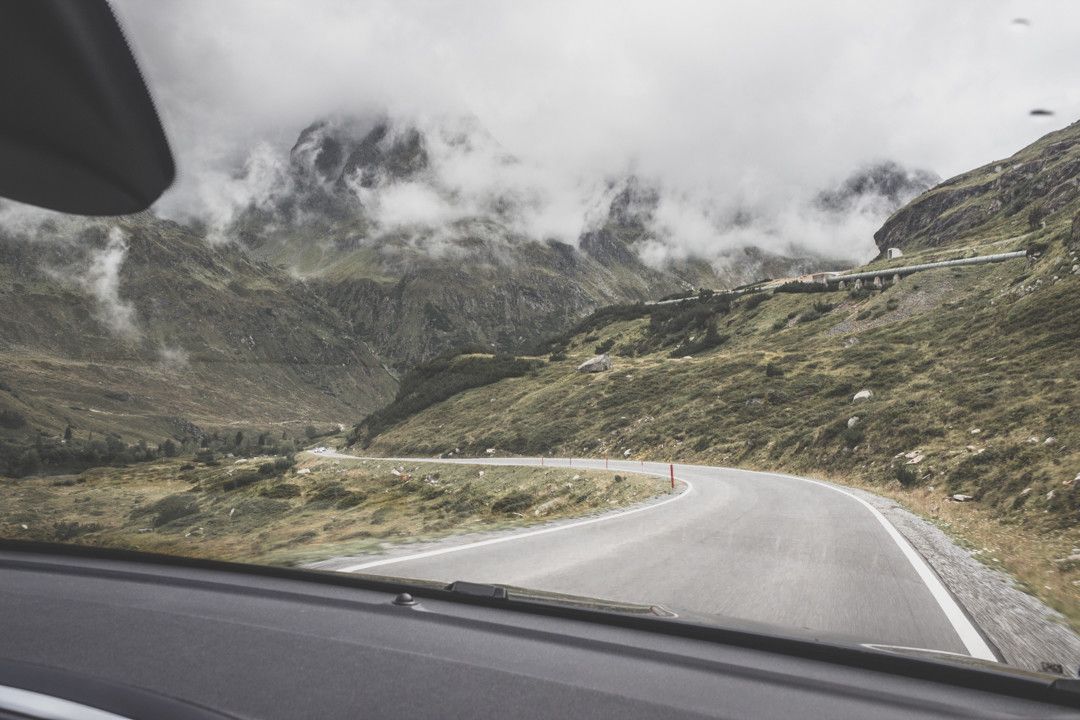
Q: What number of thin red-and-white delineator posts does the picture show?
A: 5